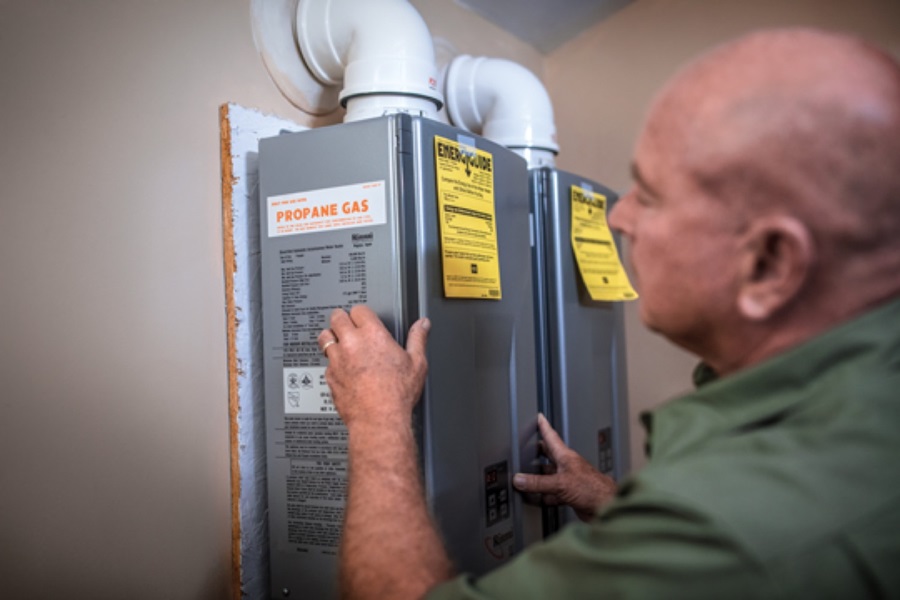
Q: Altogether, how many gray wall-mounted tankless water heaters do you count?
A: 2